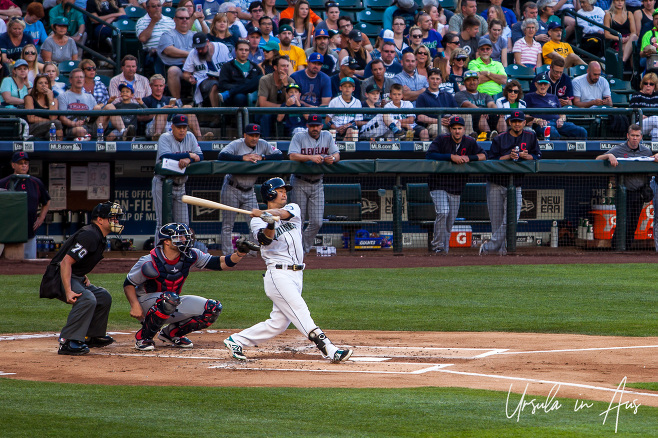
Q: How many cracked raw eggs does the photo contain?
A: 0